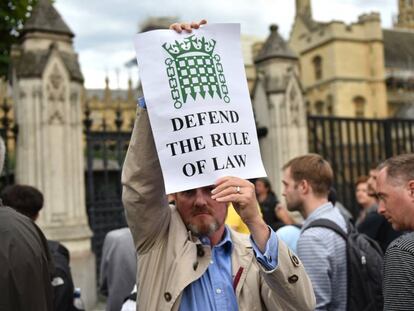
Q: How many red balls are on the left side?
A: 0